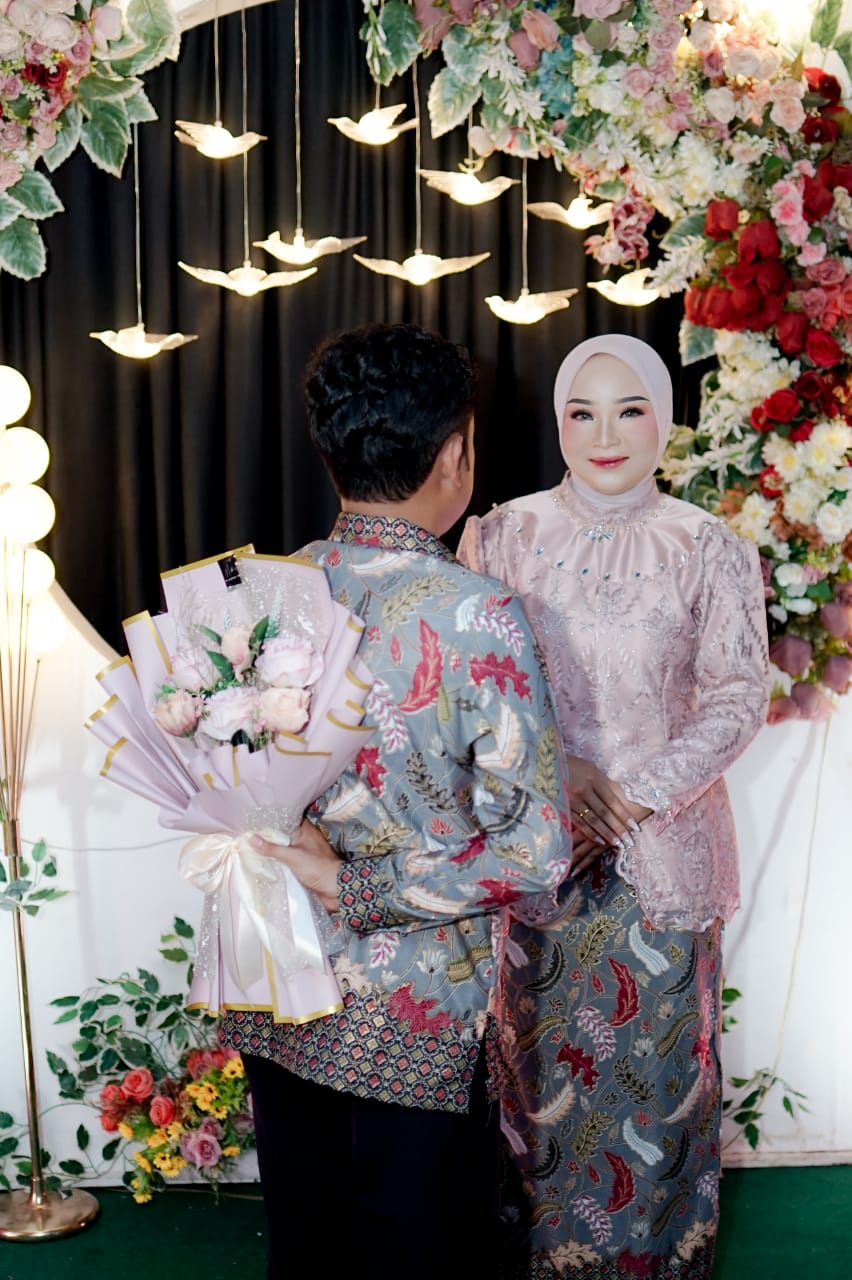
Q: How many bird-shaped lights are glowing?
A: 10